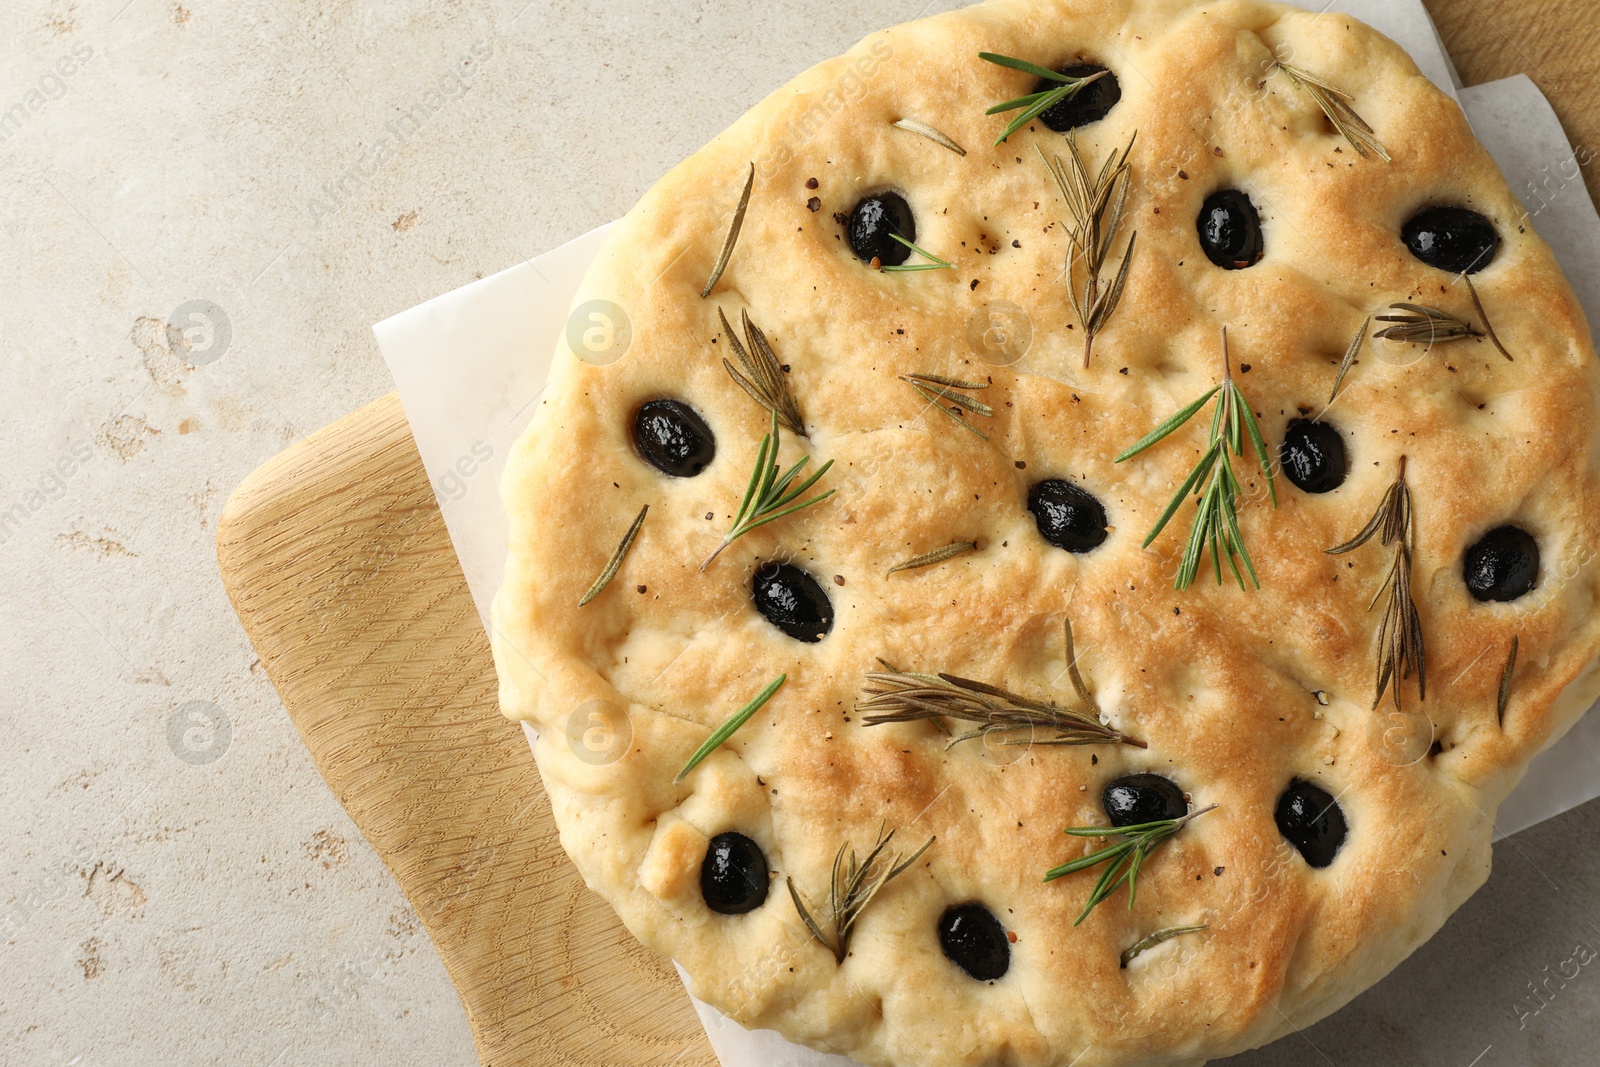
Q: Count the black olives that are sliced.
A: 0